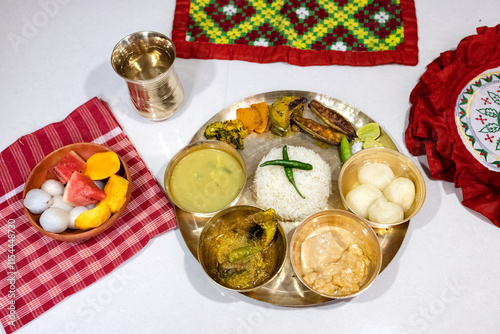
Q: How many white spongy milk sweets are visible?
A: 4